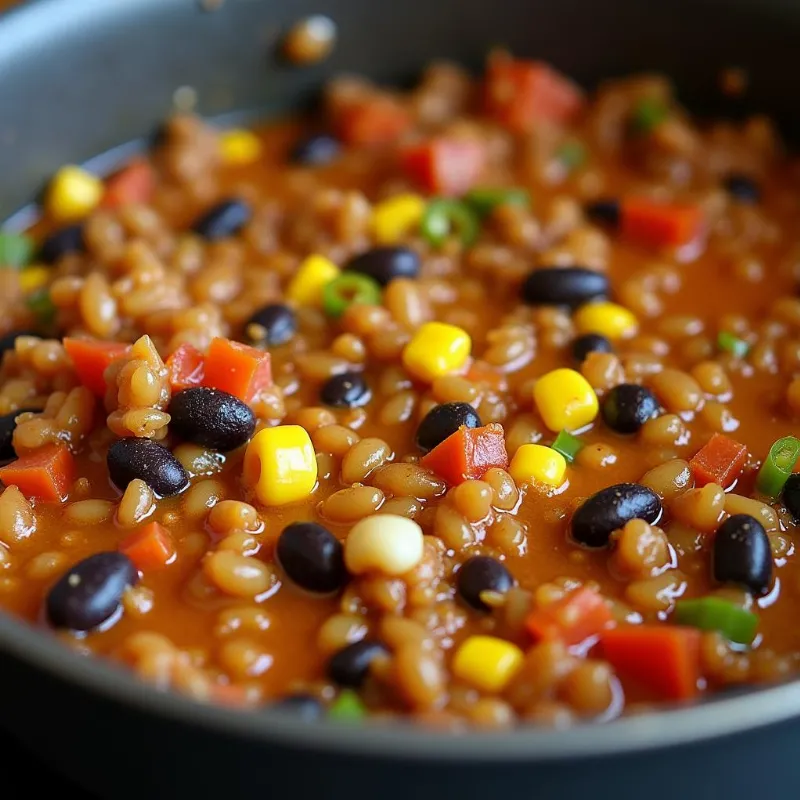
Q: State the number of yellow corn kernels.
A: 11